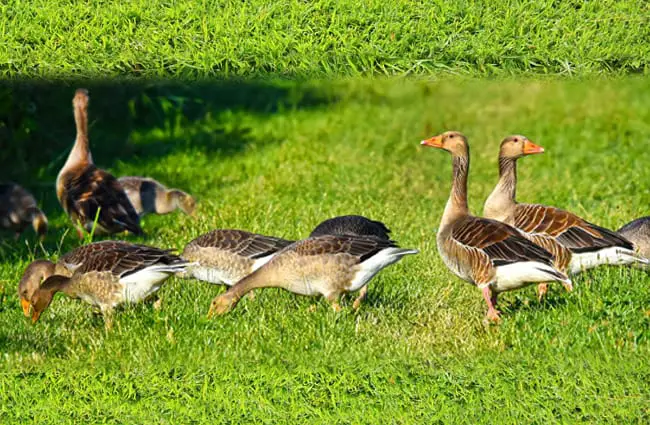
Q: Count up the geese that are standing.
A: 3